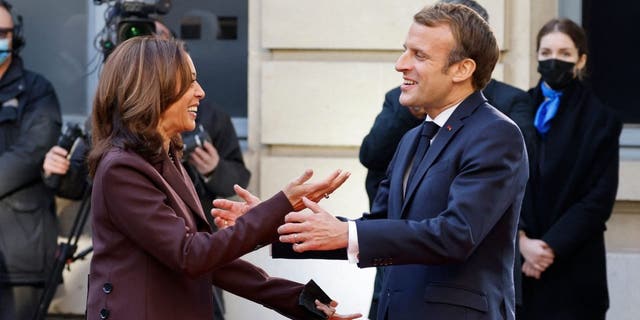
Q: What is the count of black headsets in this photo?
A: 1